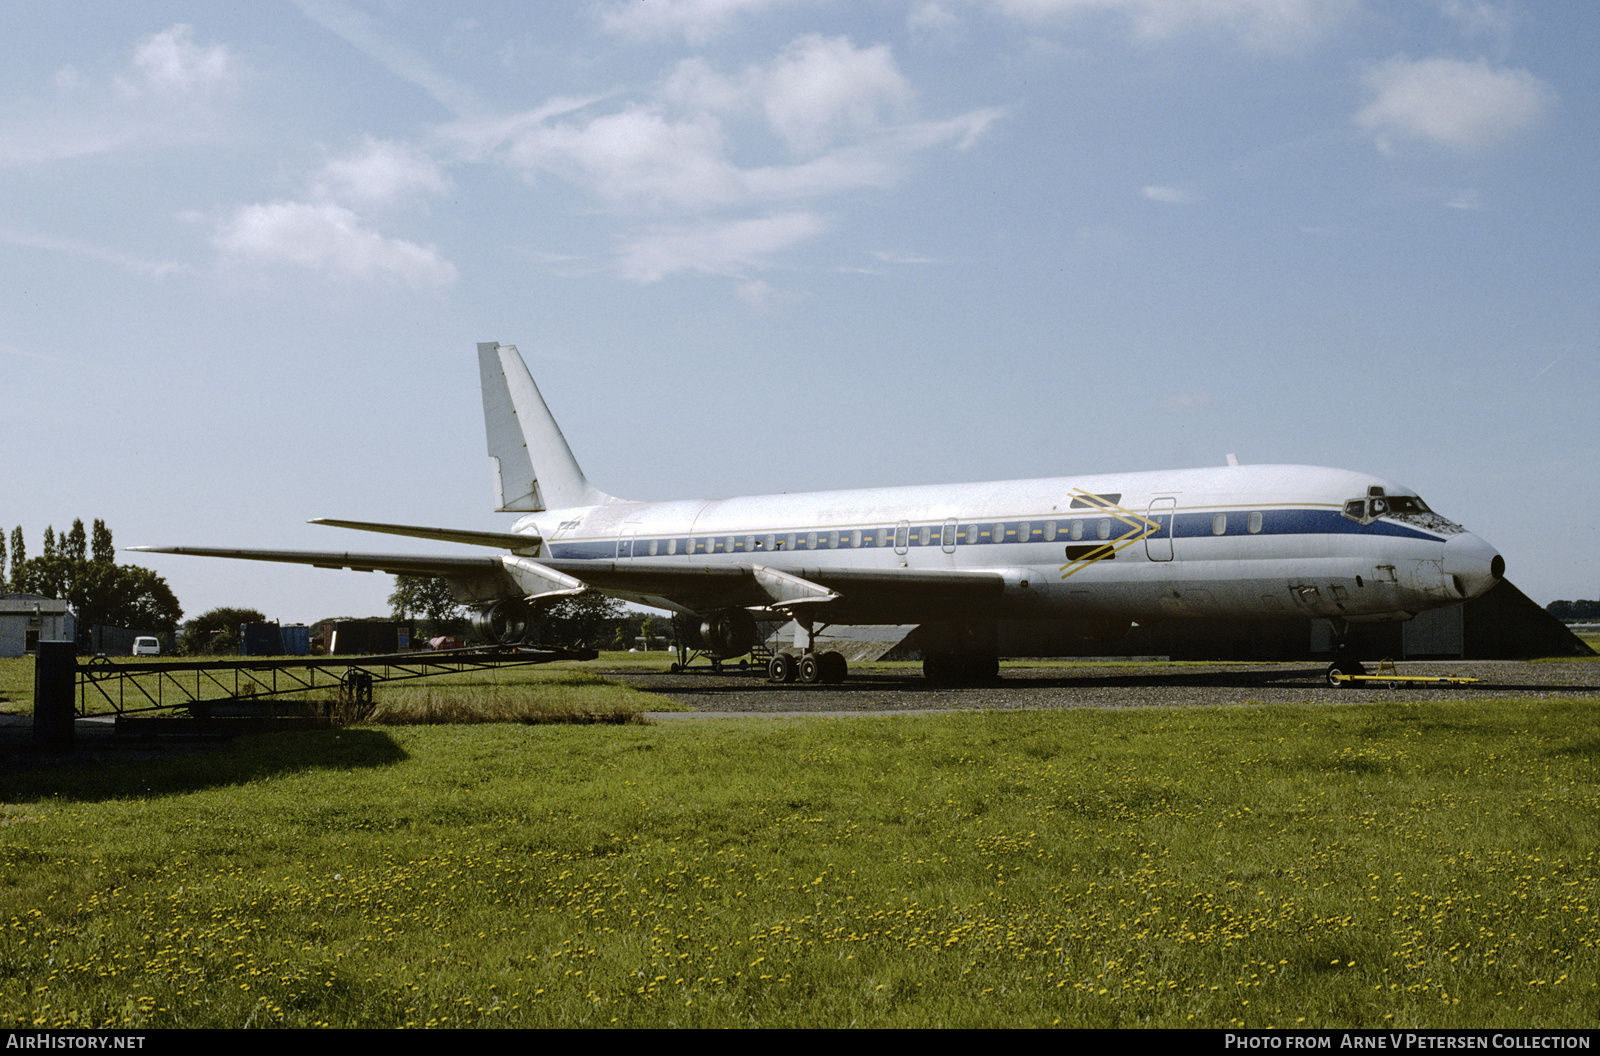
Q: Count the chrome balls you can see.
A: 0